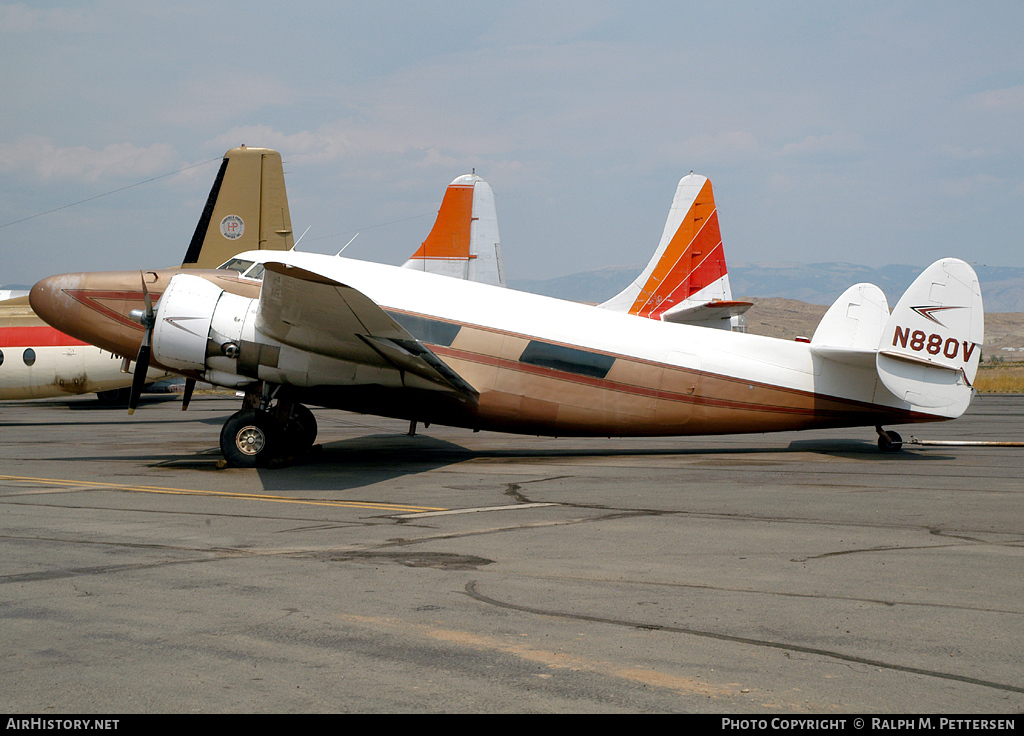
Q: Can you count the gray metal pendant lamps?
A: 0